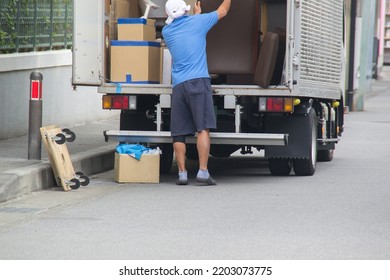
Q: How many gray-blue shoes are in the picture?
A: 2